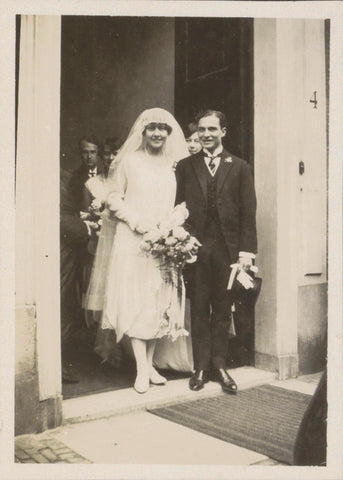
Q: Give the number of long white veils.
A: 1